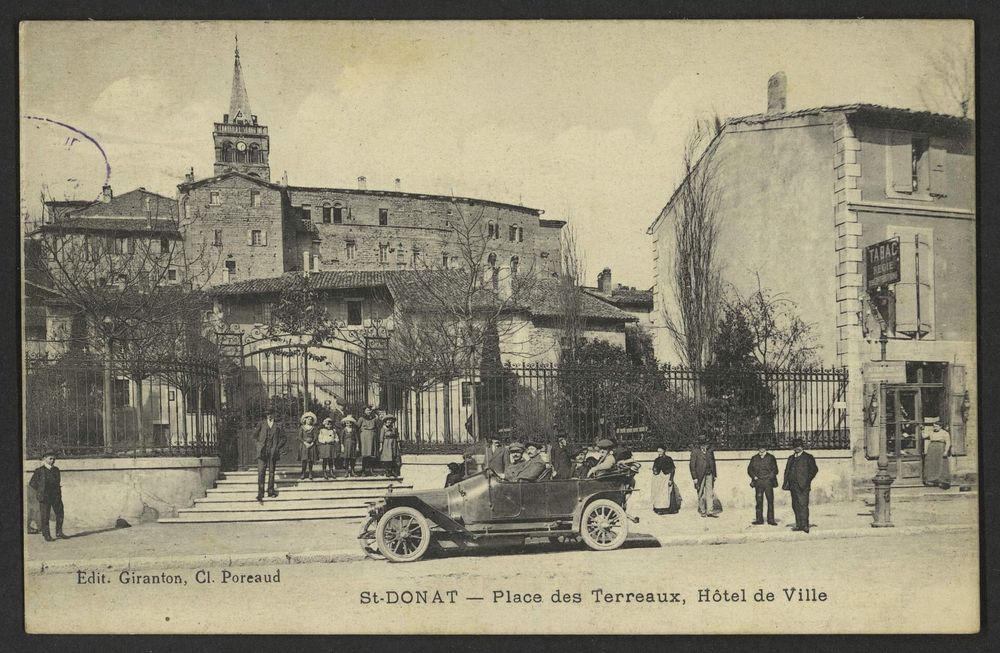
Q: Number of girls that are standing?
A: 5